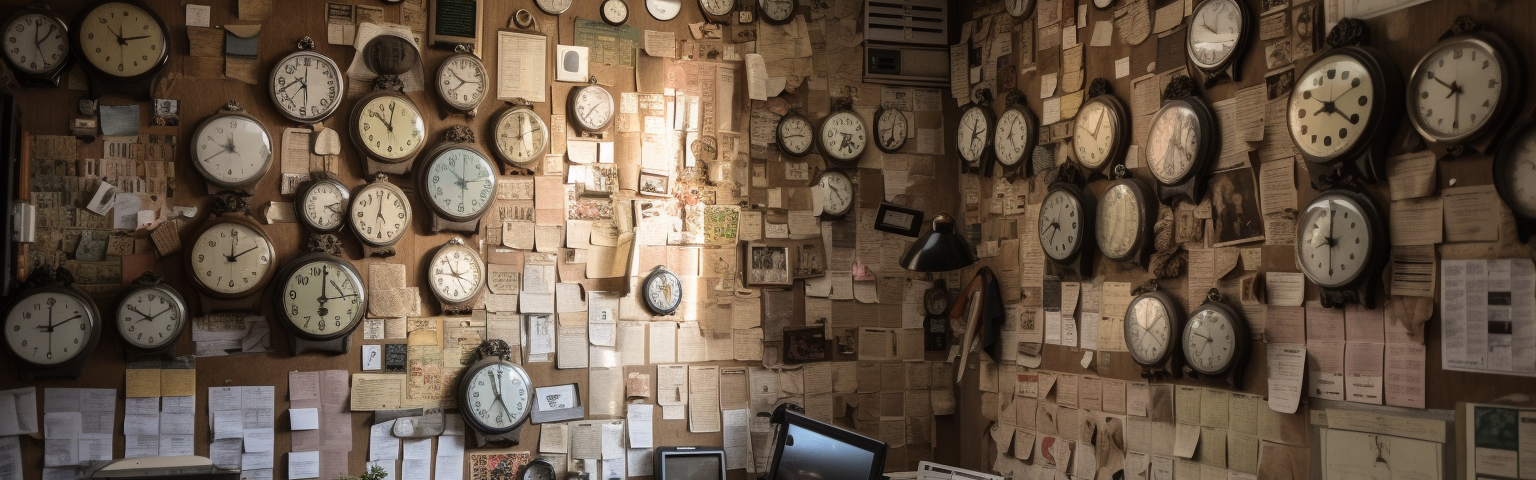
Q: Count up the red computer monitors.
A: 0